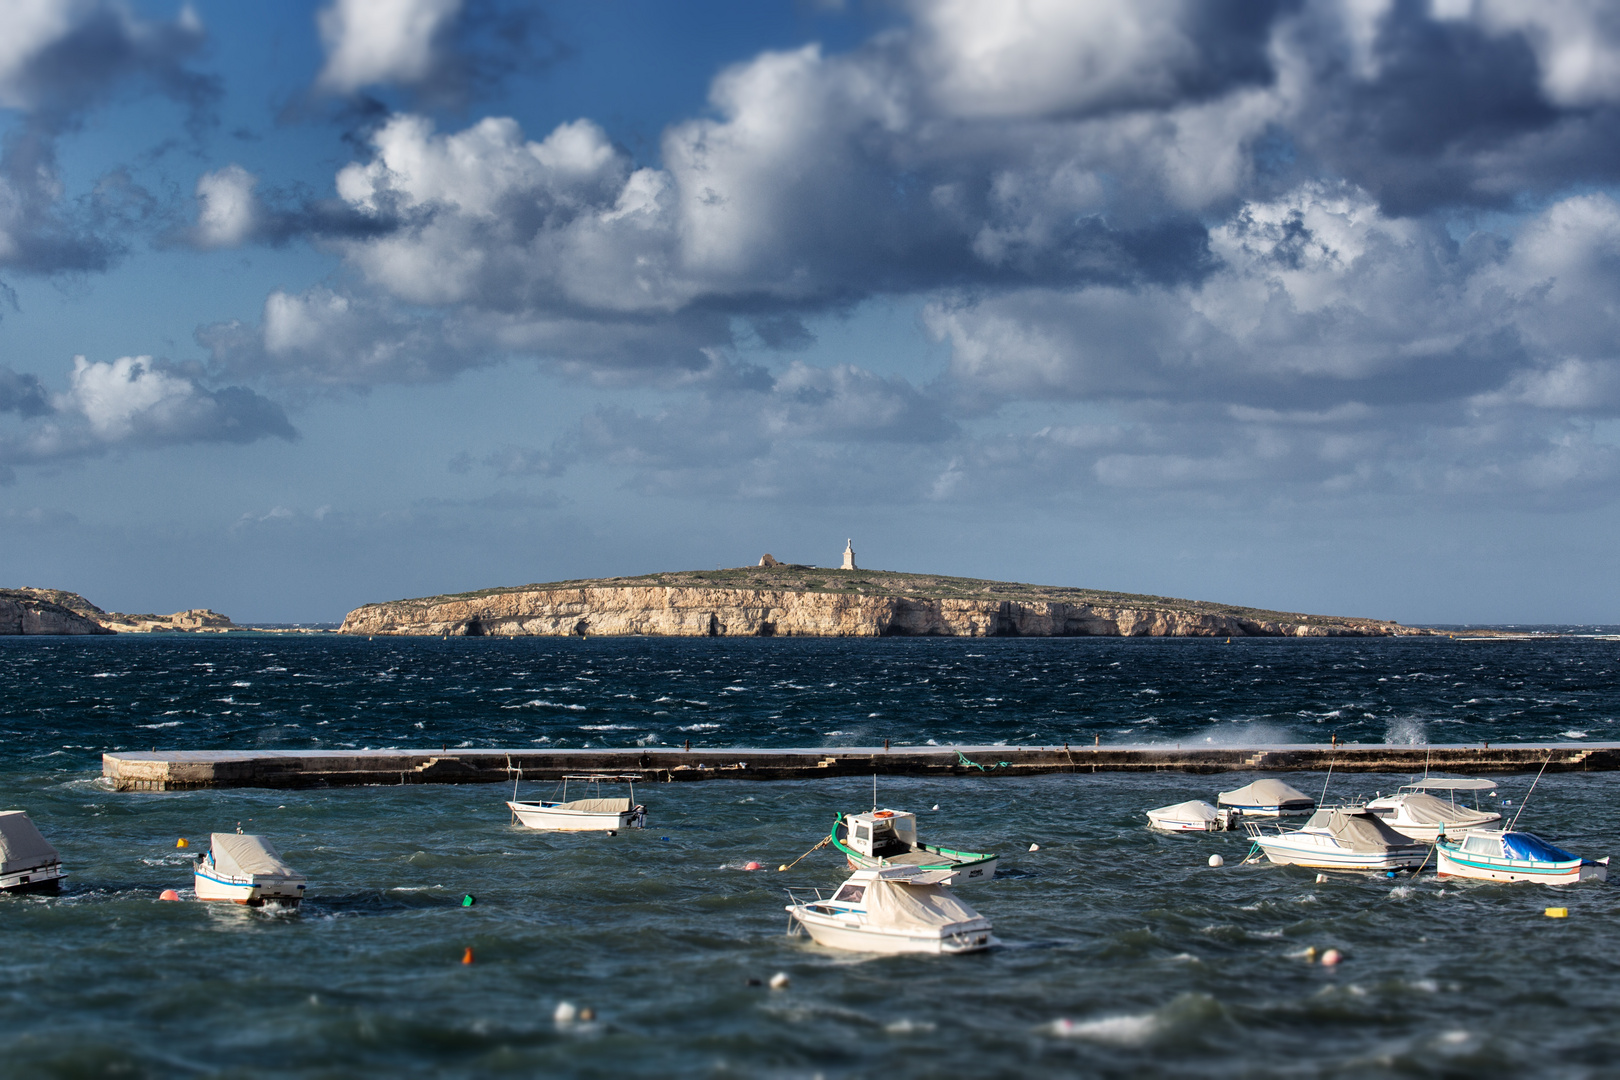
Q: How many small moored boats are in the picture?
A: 10